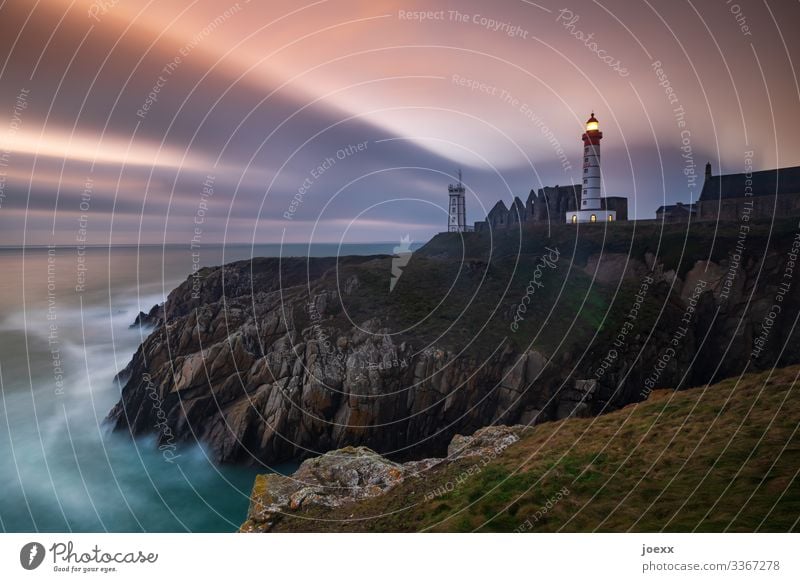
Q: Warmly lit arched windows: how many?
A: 3